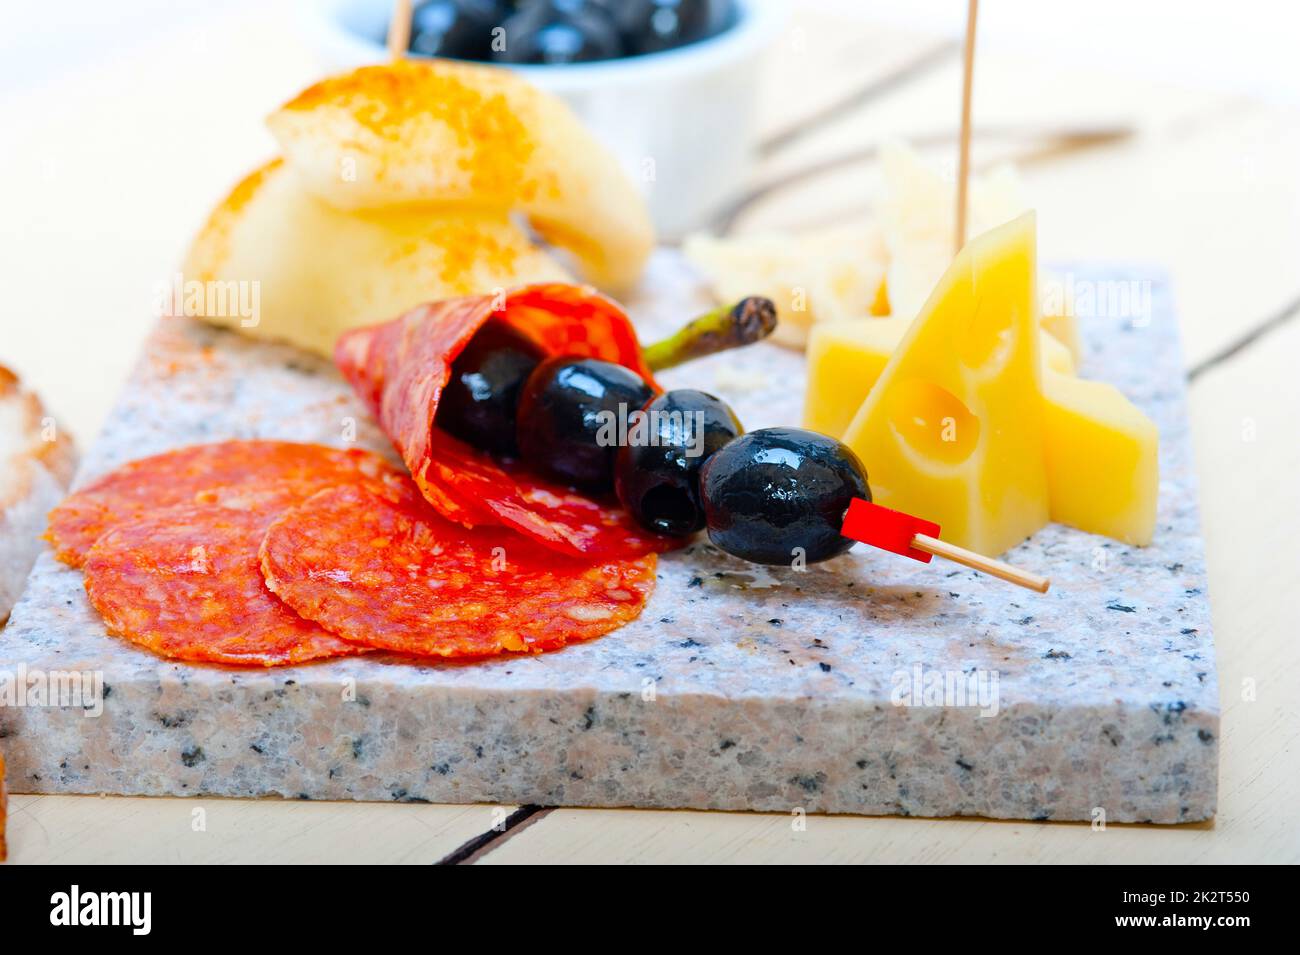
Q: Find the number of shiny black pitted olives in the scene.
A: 4